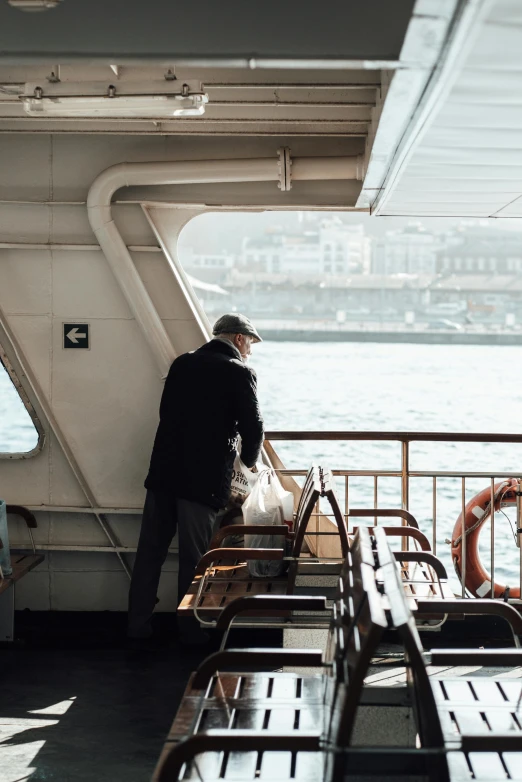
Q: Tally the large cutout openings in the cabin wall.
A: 2